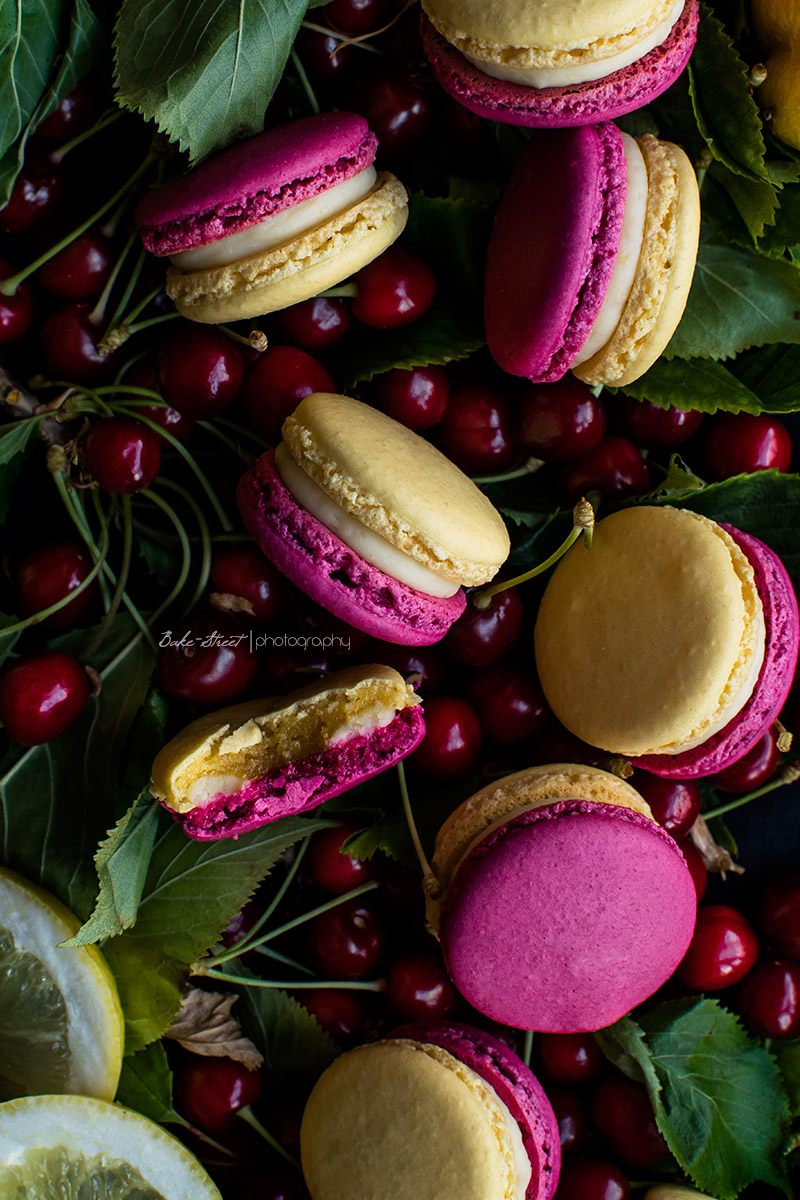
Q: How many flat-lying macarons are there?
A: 3